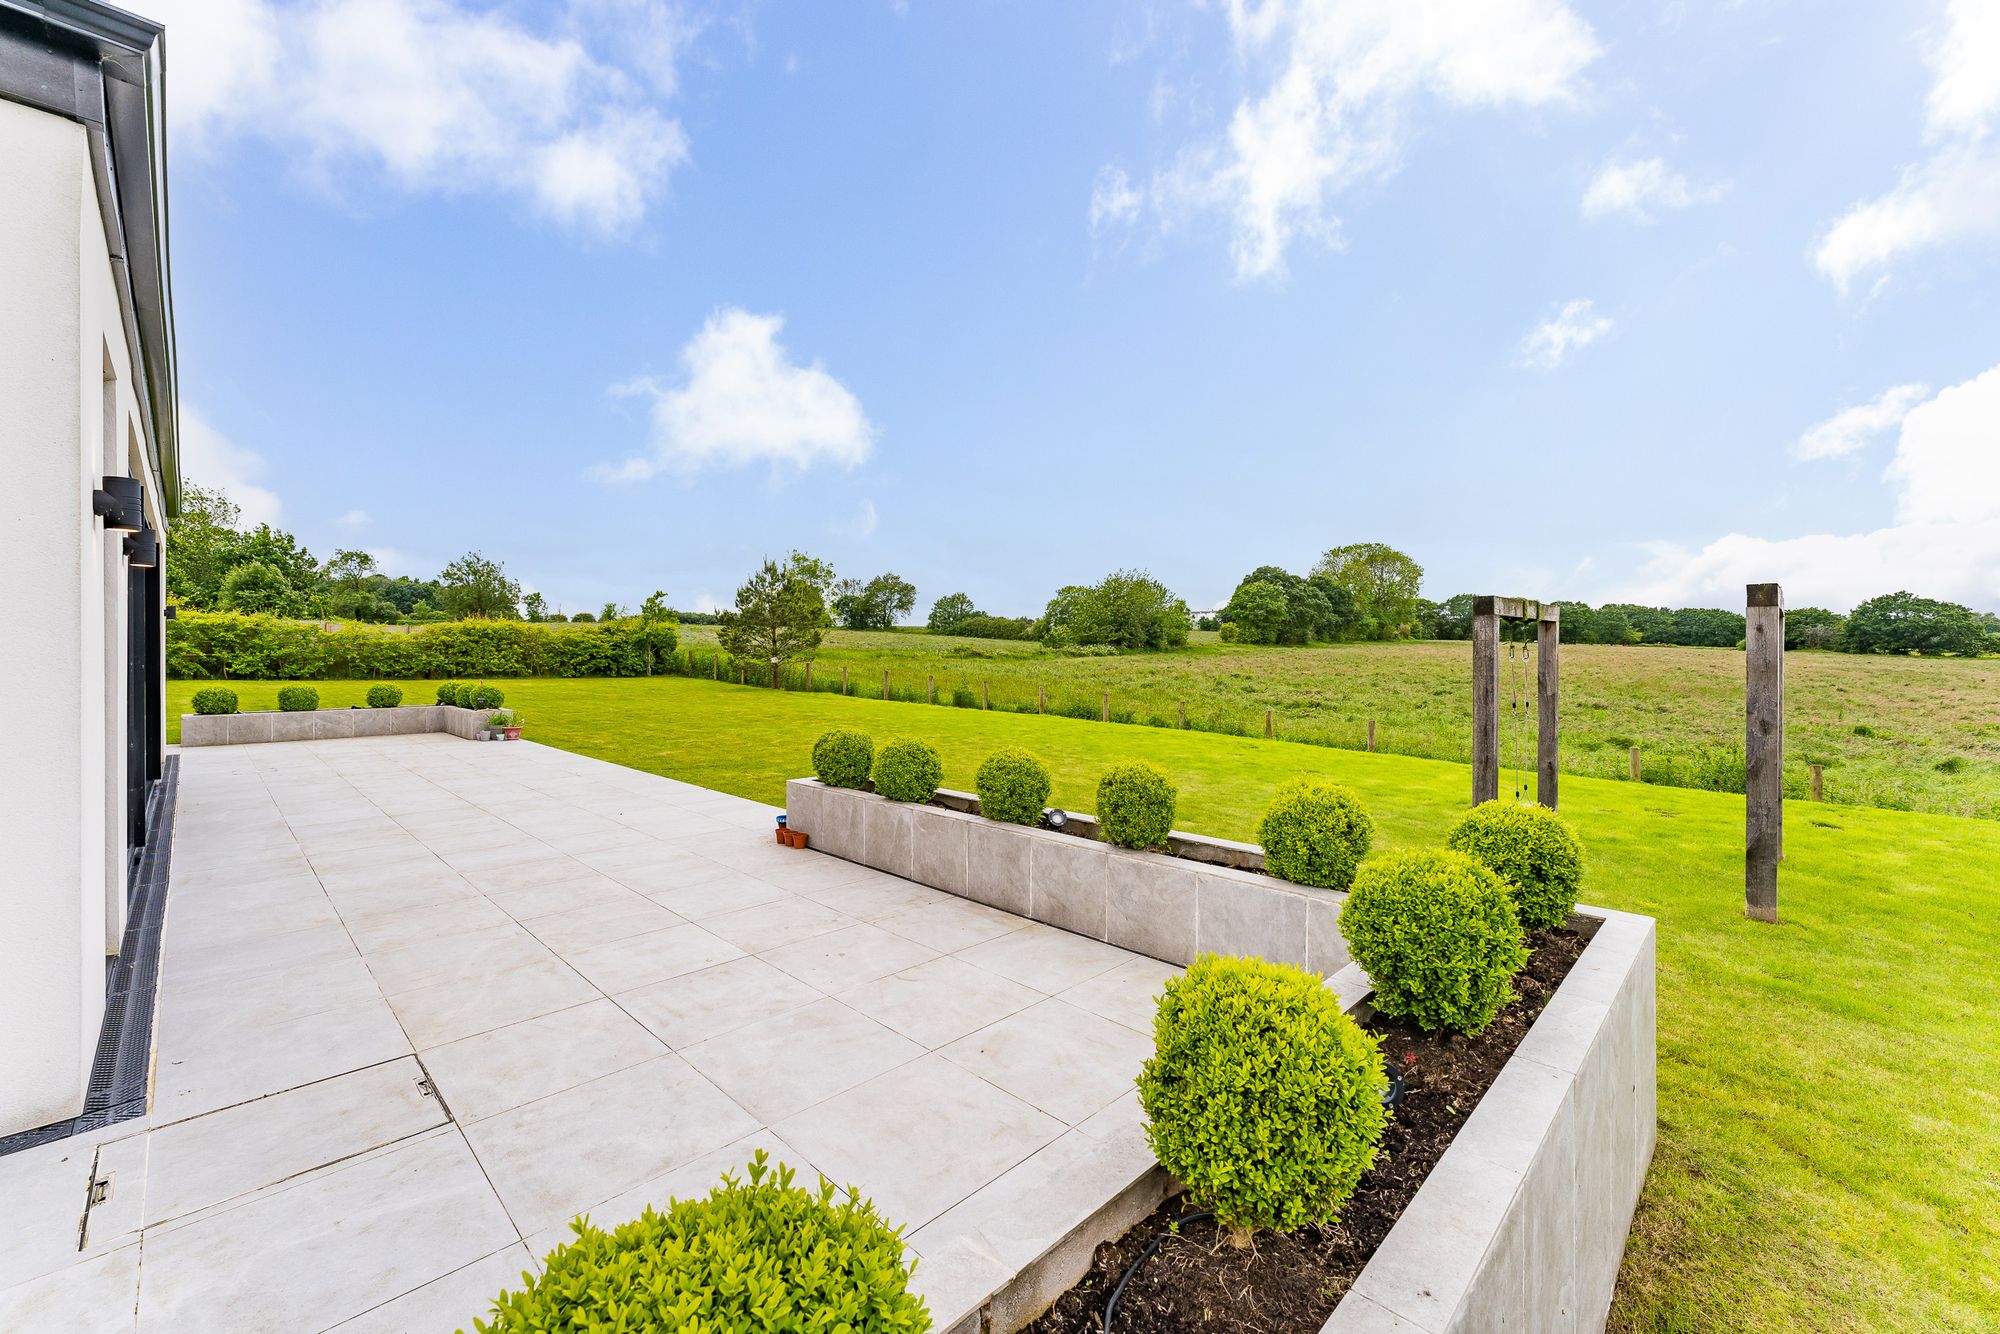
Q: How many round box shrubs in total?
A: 15